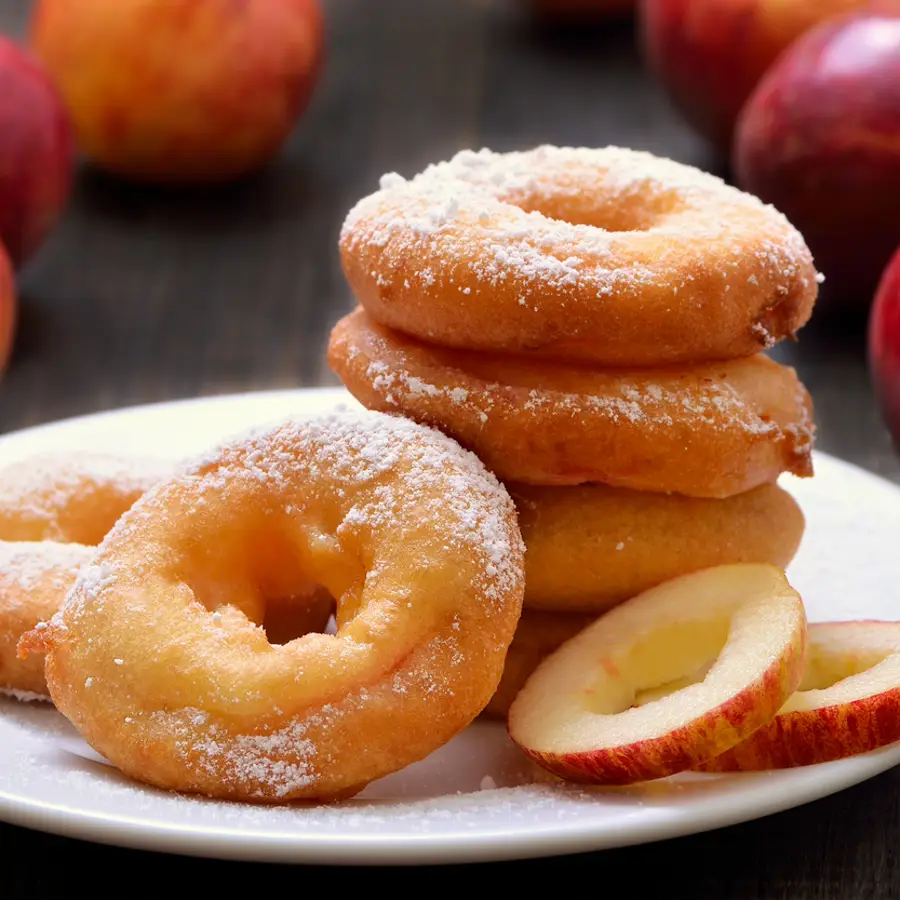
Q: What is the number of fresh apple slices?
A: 2